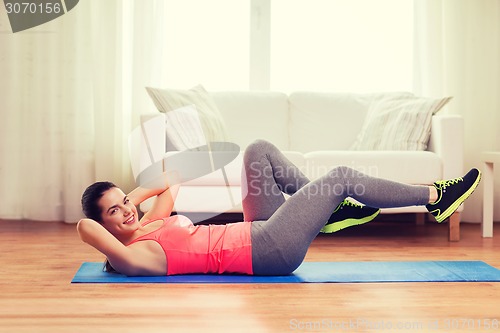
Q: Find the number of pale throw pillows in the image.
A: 2